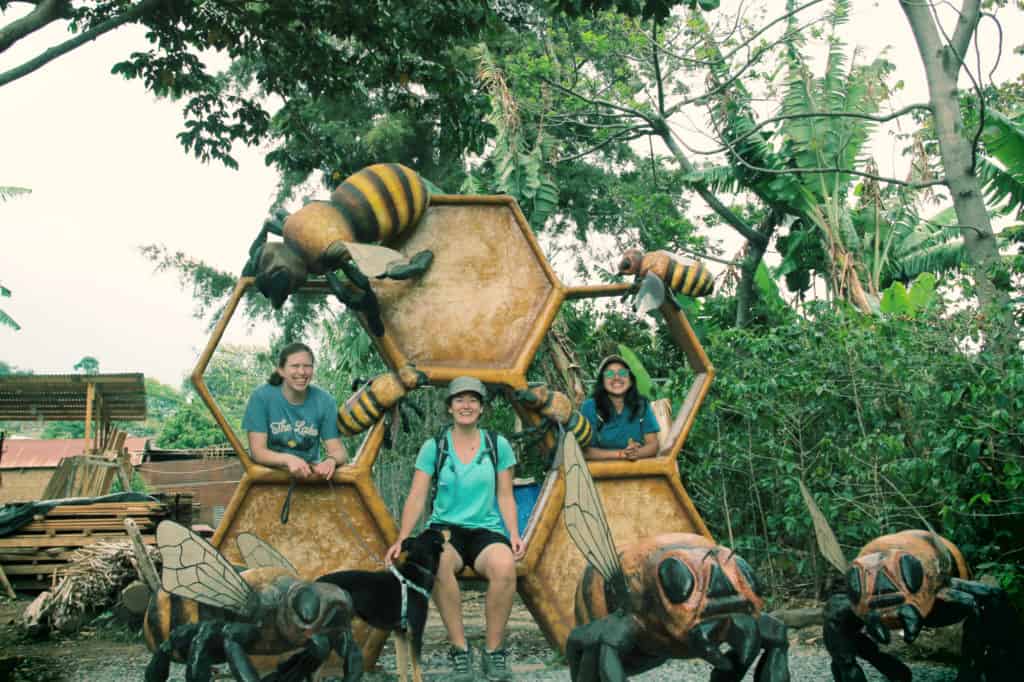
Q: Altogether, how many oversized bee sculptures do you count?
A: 7